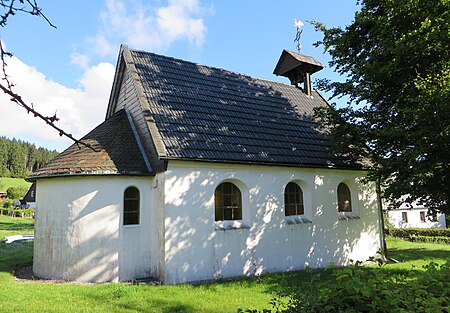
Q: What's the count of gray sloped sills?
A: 3